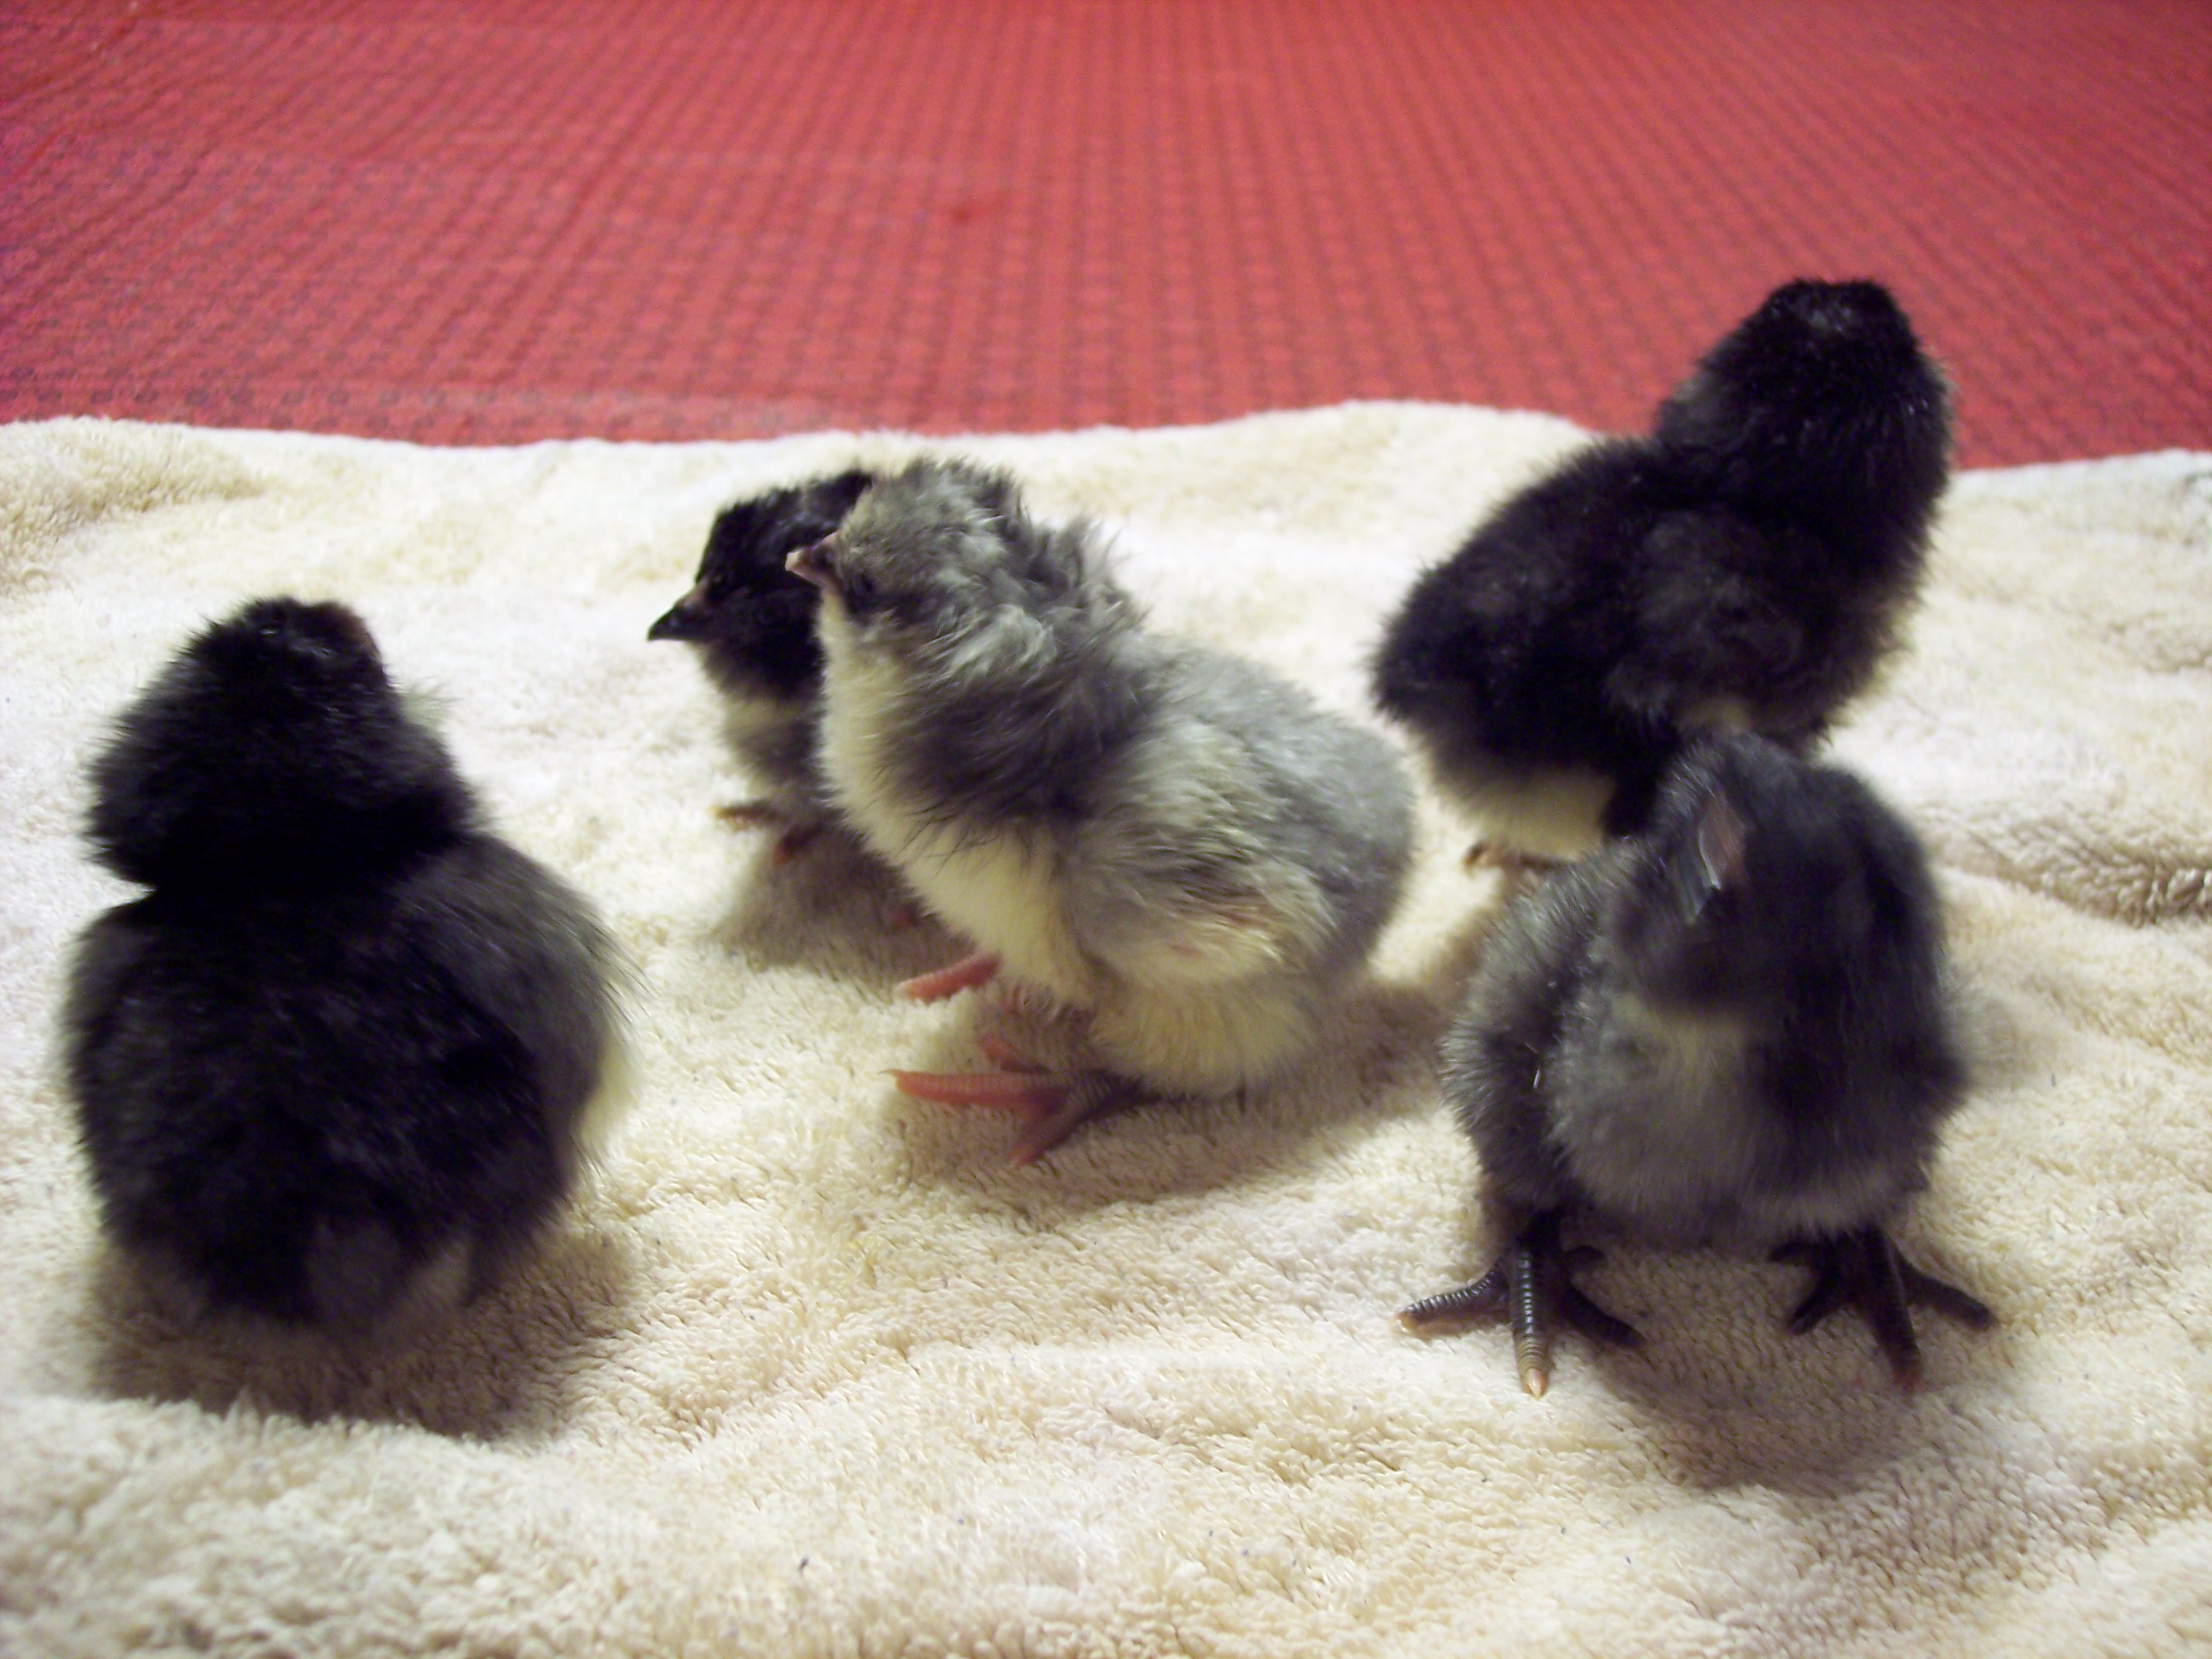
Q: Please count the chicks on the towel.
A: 5